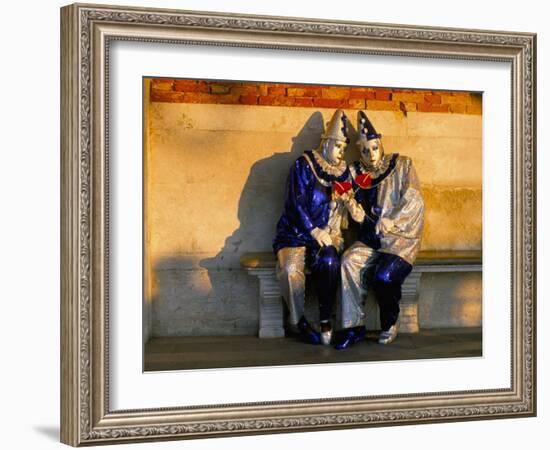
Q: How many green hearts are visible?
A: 0